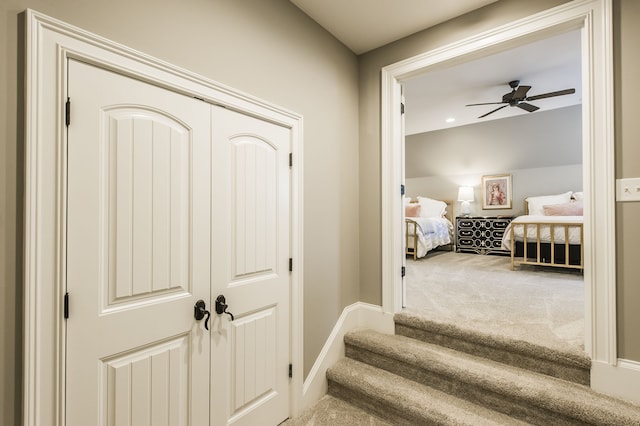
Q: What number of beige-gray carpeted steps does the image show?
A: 3